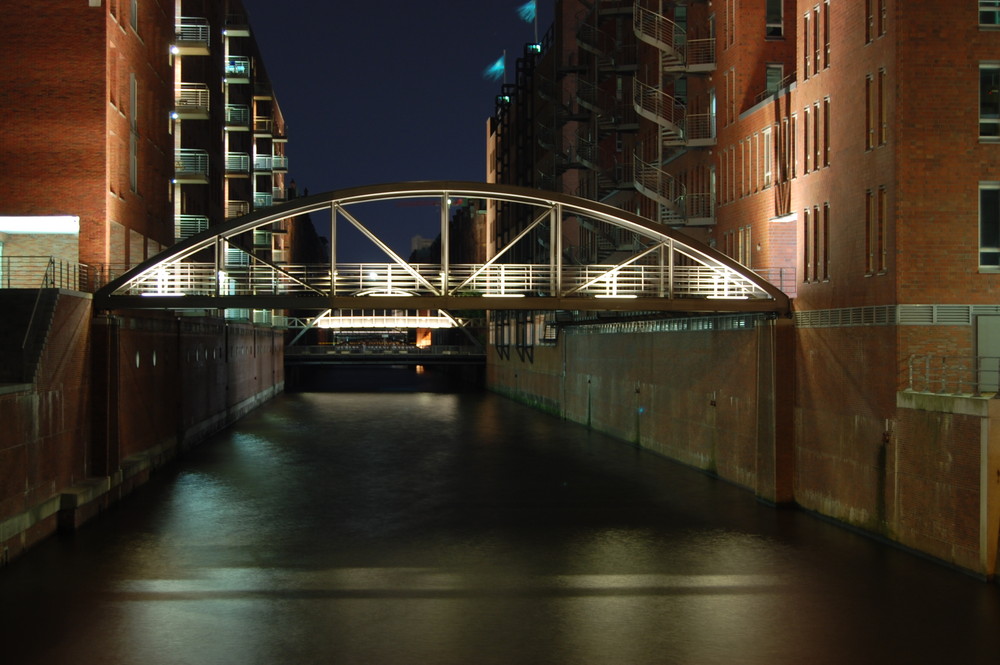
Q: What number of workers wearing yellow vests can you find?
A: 0